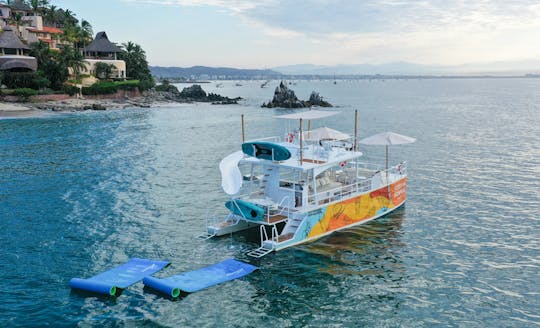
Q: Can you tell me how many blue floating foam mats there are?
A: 2